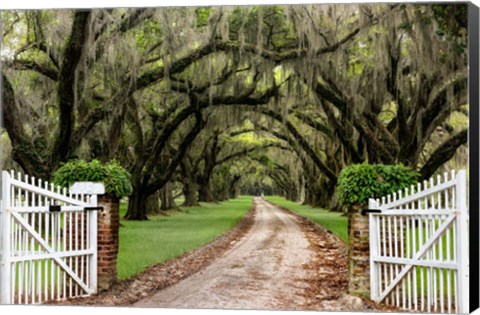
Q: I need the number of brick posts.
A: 2